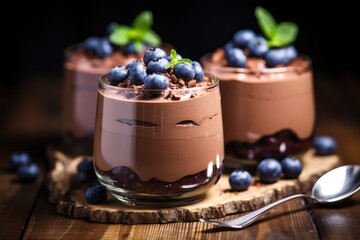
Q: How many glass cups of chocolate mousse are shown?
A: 3